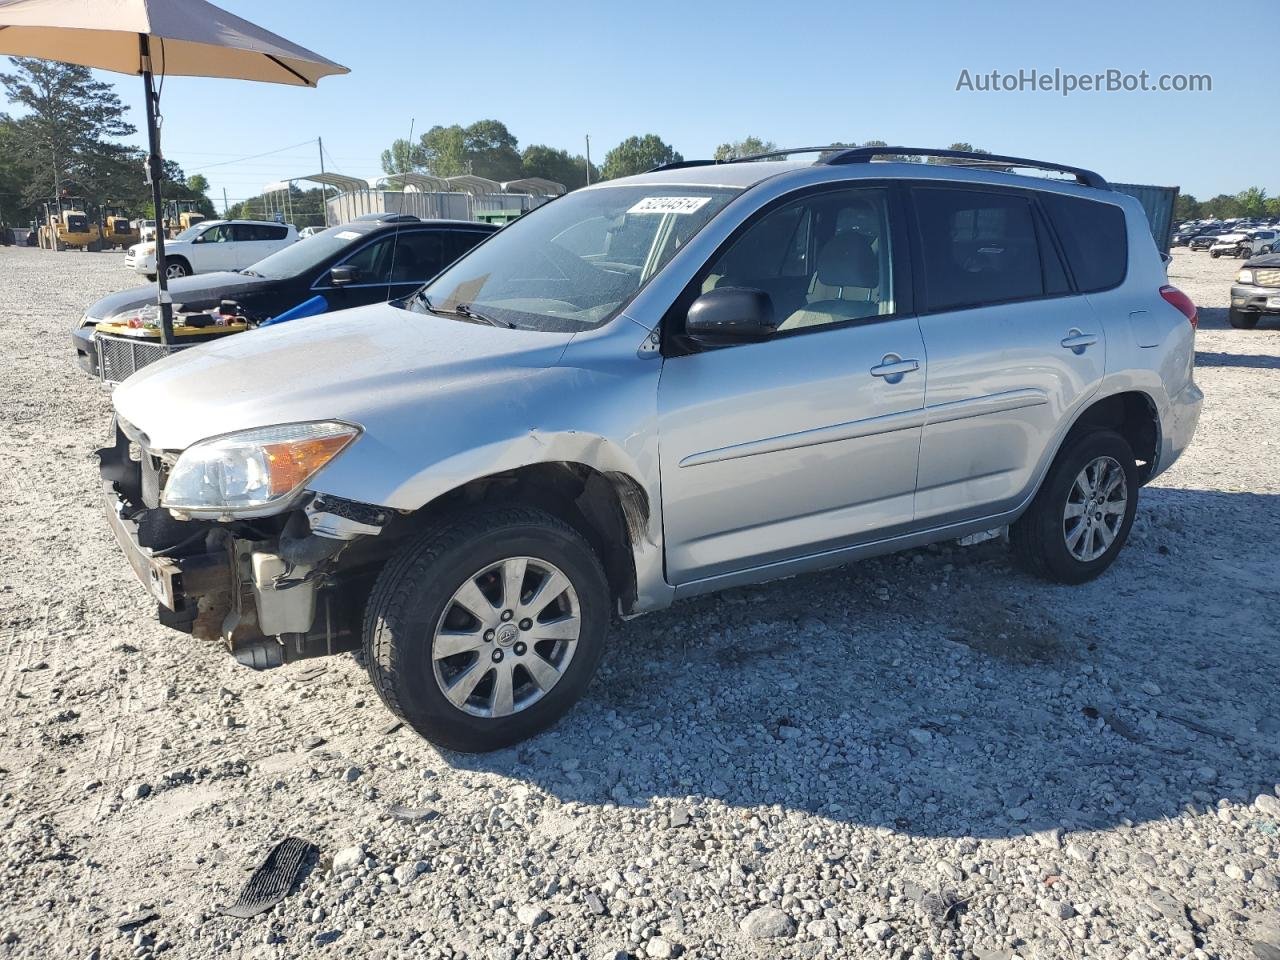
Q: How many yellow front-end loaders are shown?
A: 3